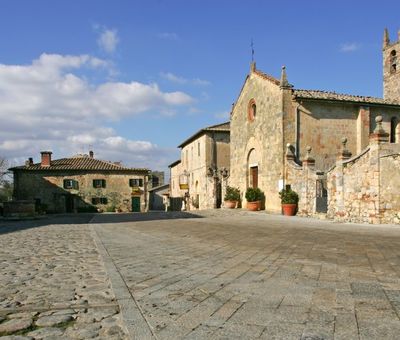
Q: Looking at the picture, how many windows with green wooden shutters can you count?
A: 4